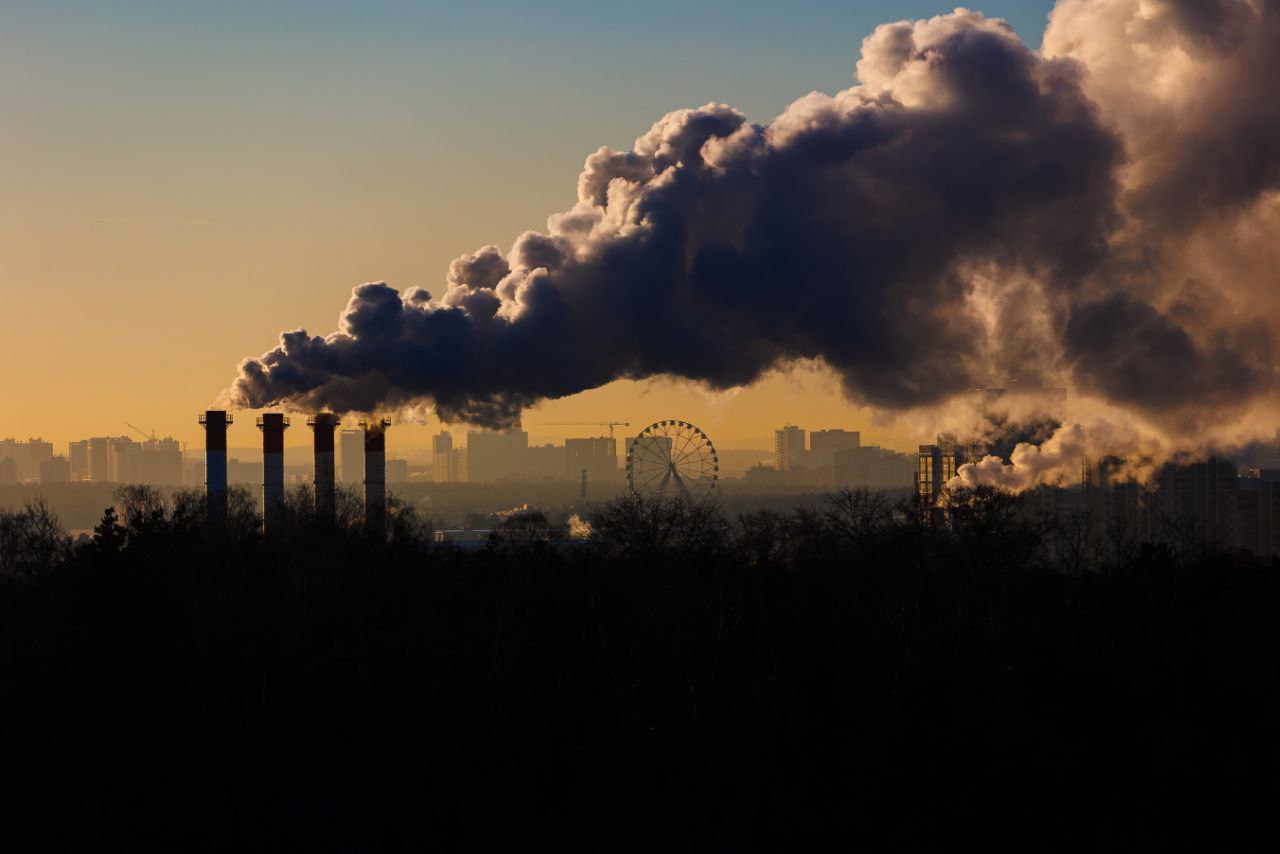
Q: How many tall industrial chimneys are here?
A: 4